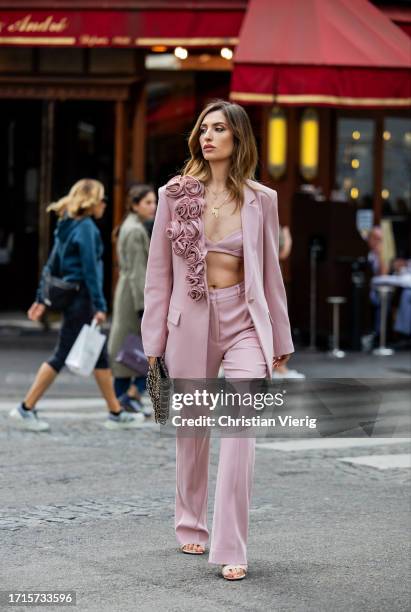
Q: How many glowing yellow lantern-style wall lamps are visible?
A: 2